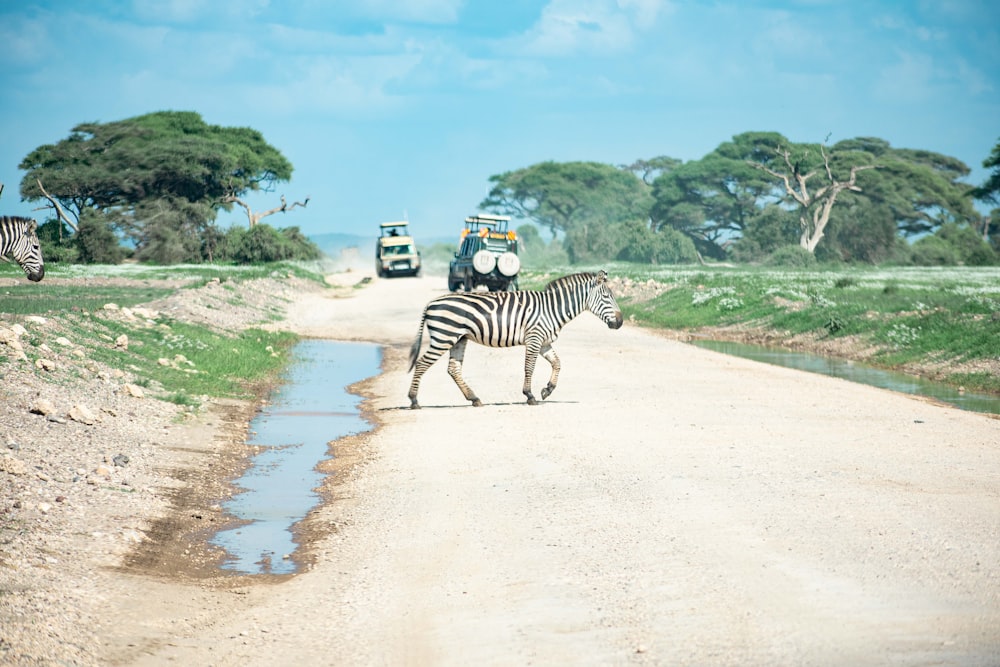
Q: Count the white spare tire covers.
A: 2